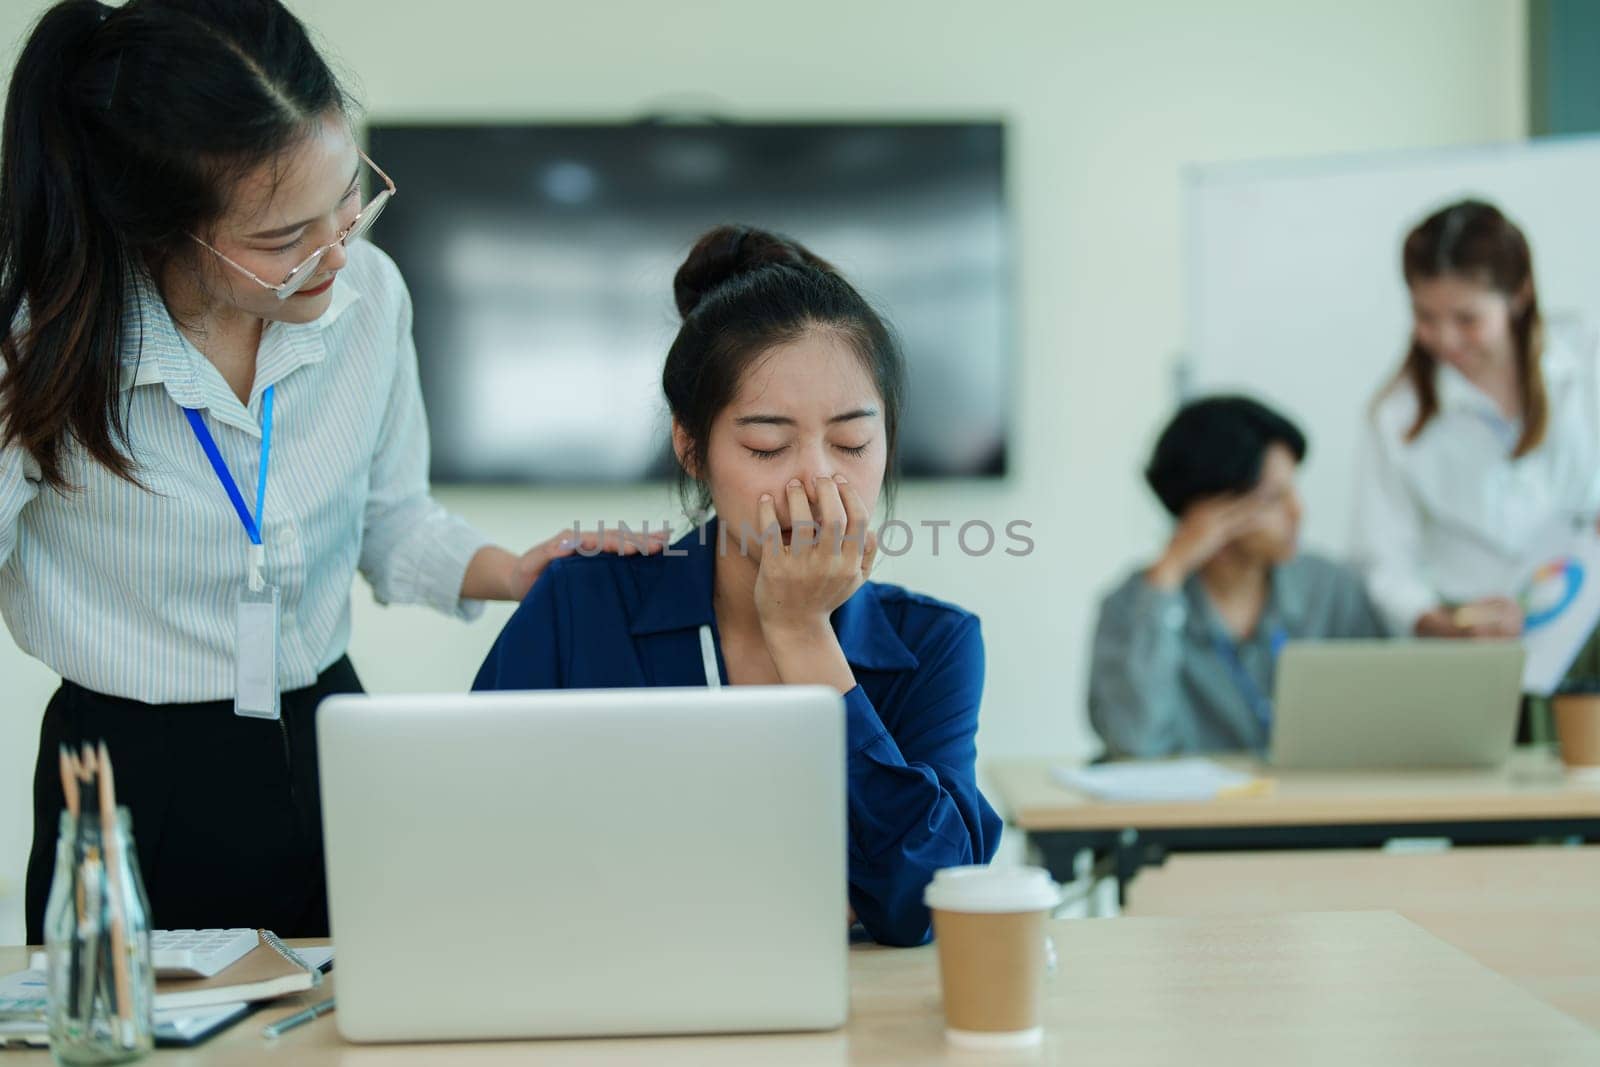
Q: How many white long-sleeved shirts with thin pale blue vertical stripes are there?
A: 1